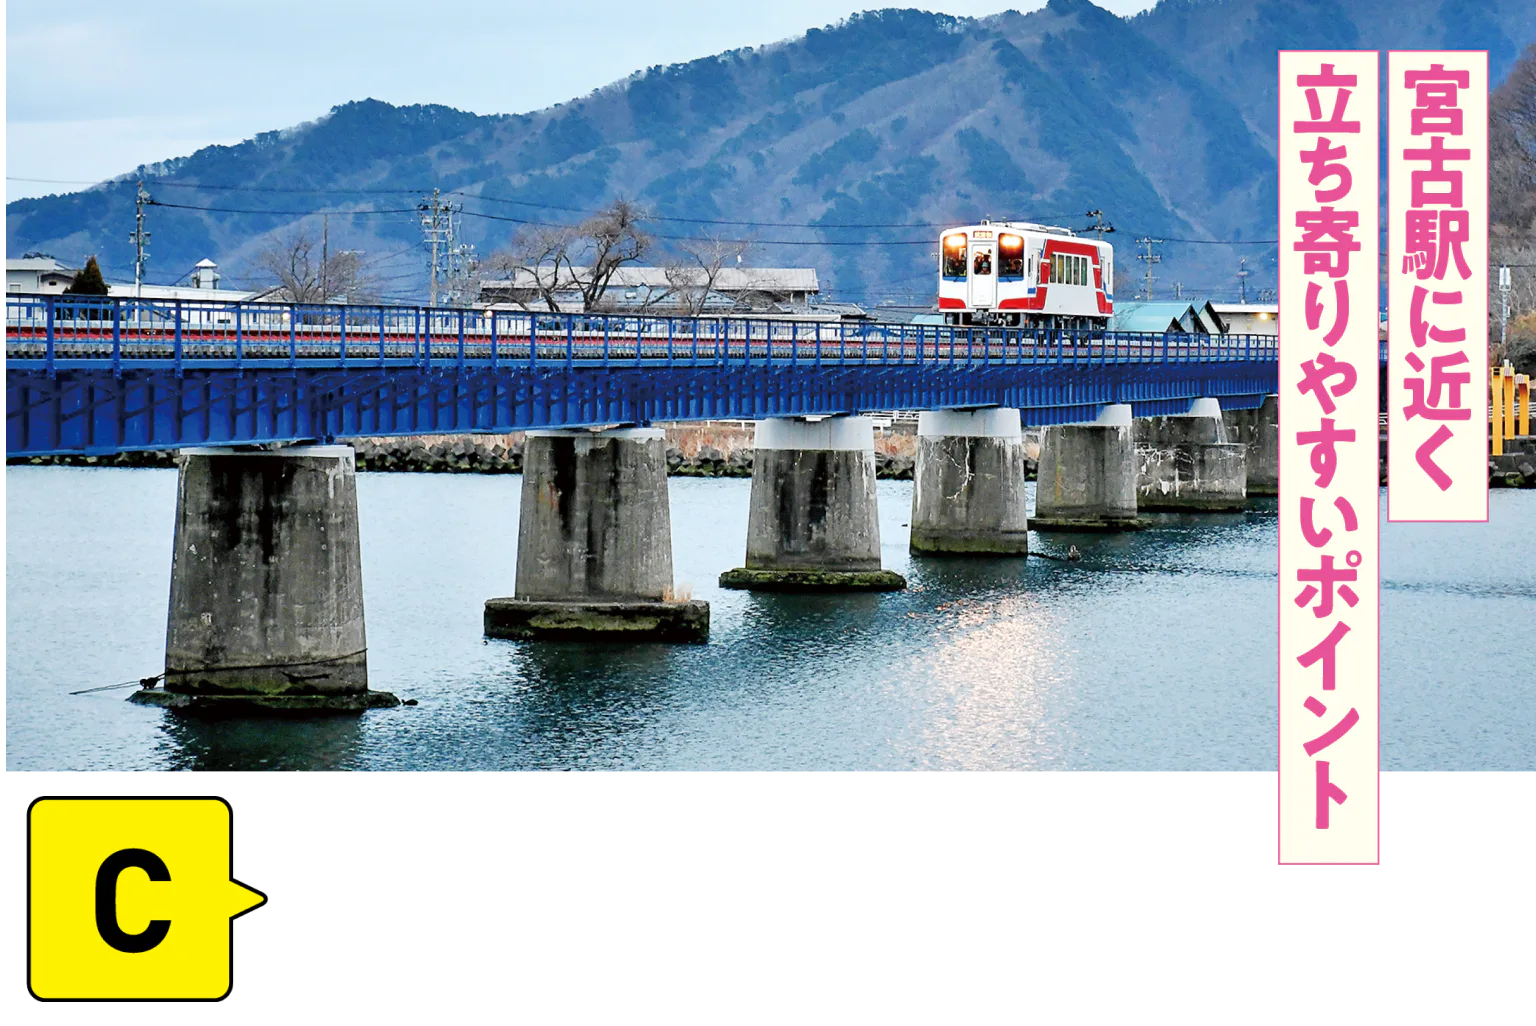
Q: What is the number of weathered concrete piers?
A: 7